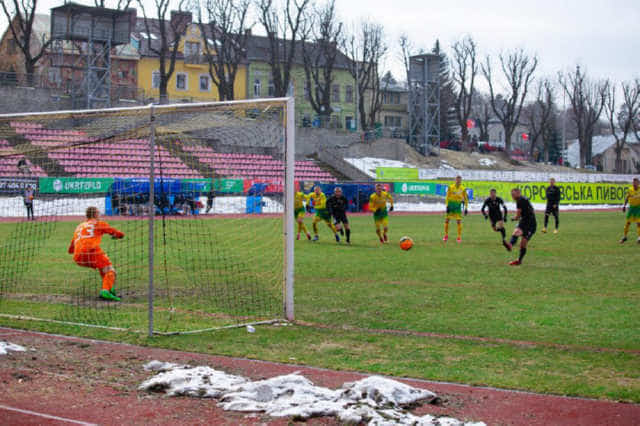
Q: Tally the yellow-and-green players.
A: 5